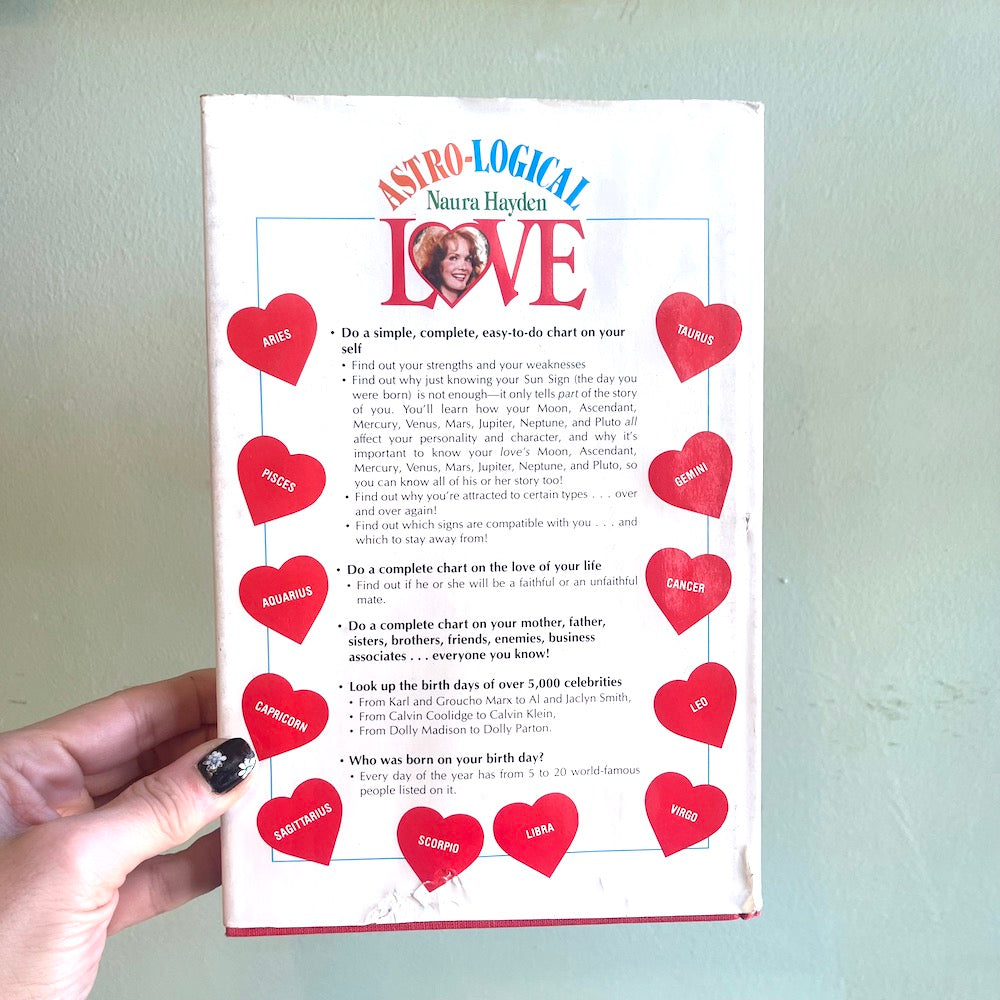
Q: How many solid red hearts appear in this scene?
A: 12